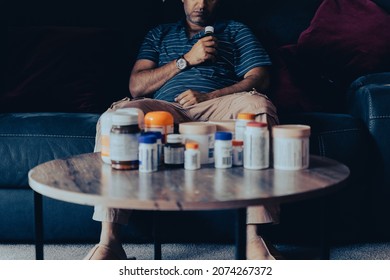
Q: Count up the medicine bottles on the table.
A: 14